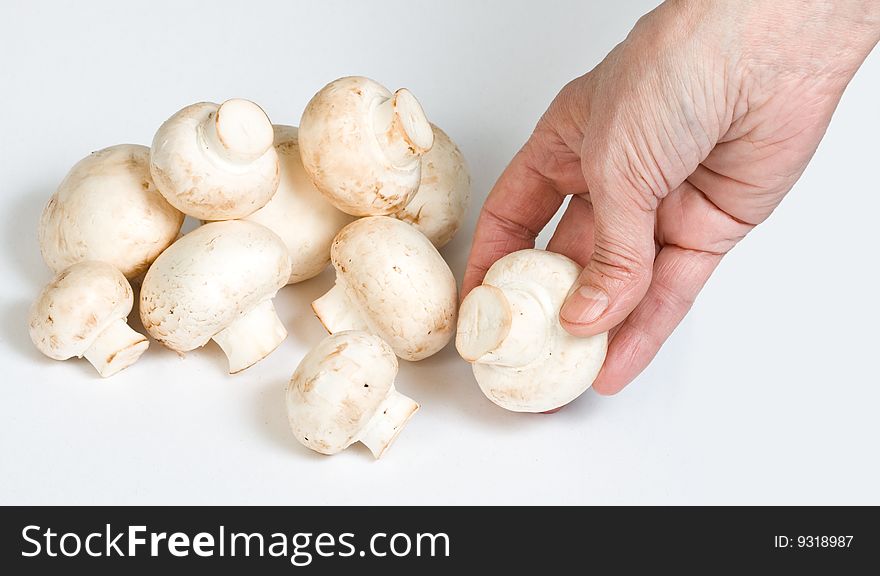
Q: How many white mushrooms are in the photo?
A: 10